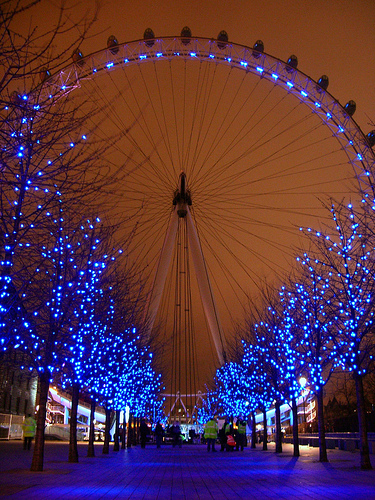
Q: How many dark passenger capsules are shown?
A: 12